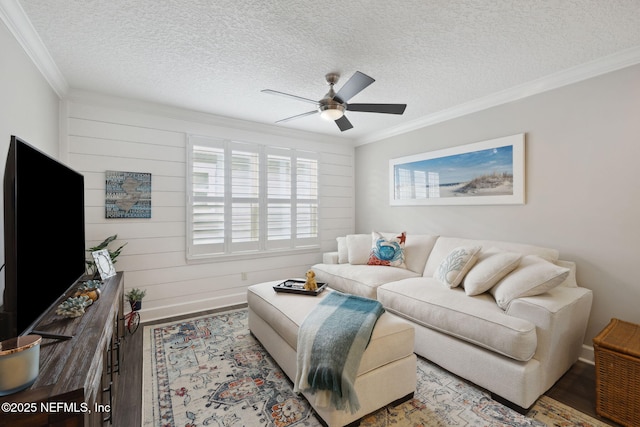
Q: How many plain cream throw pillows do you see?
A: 4